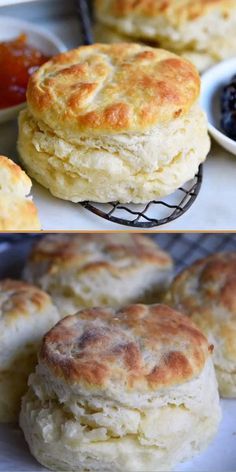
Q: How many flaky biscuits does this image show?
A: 7